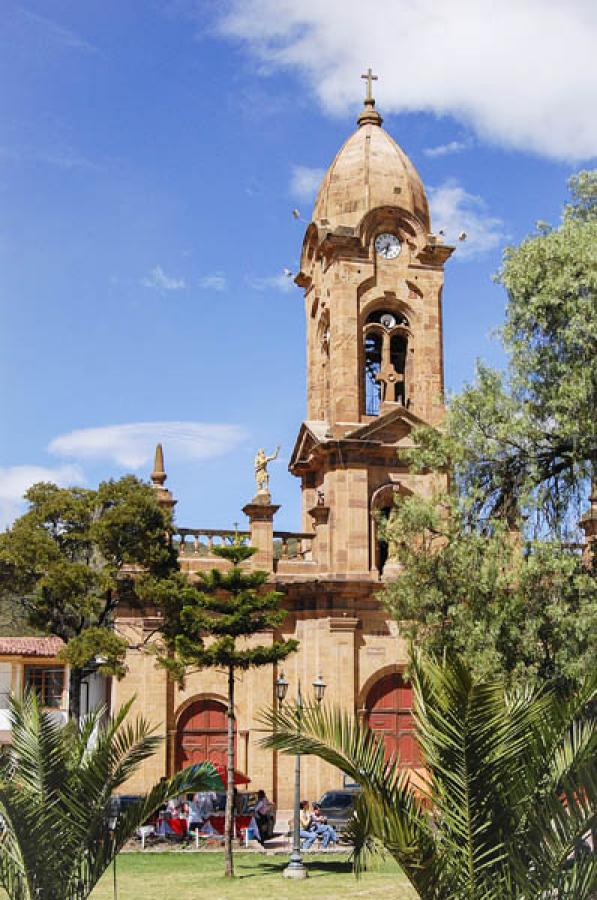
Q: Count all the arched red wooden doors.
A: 2